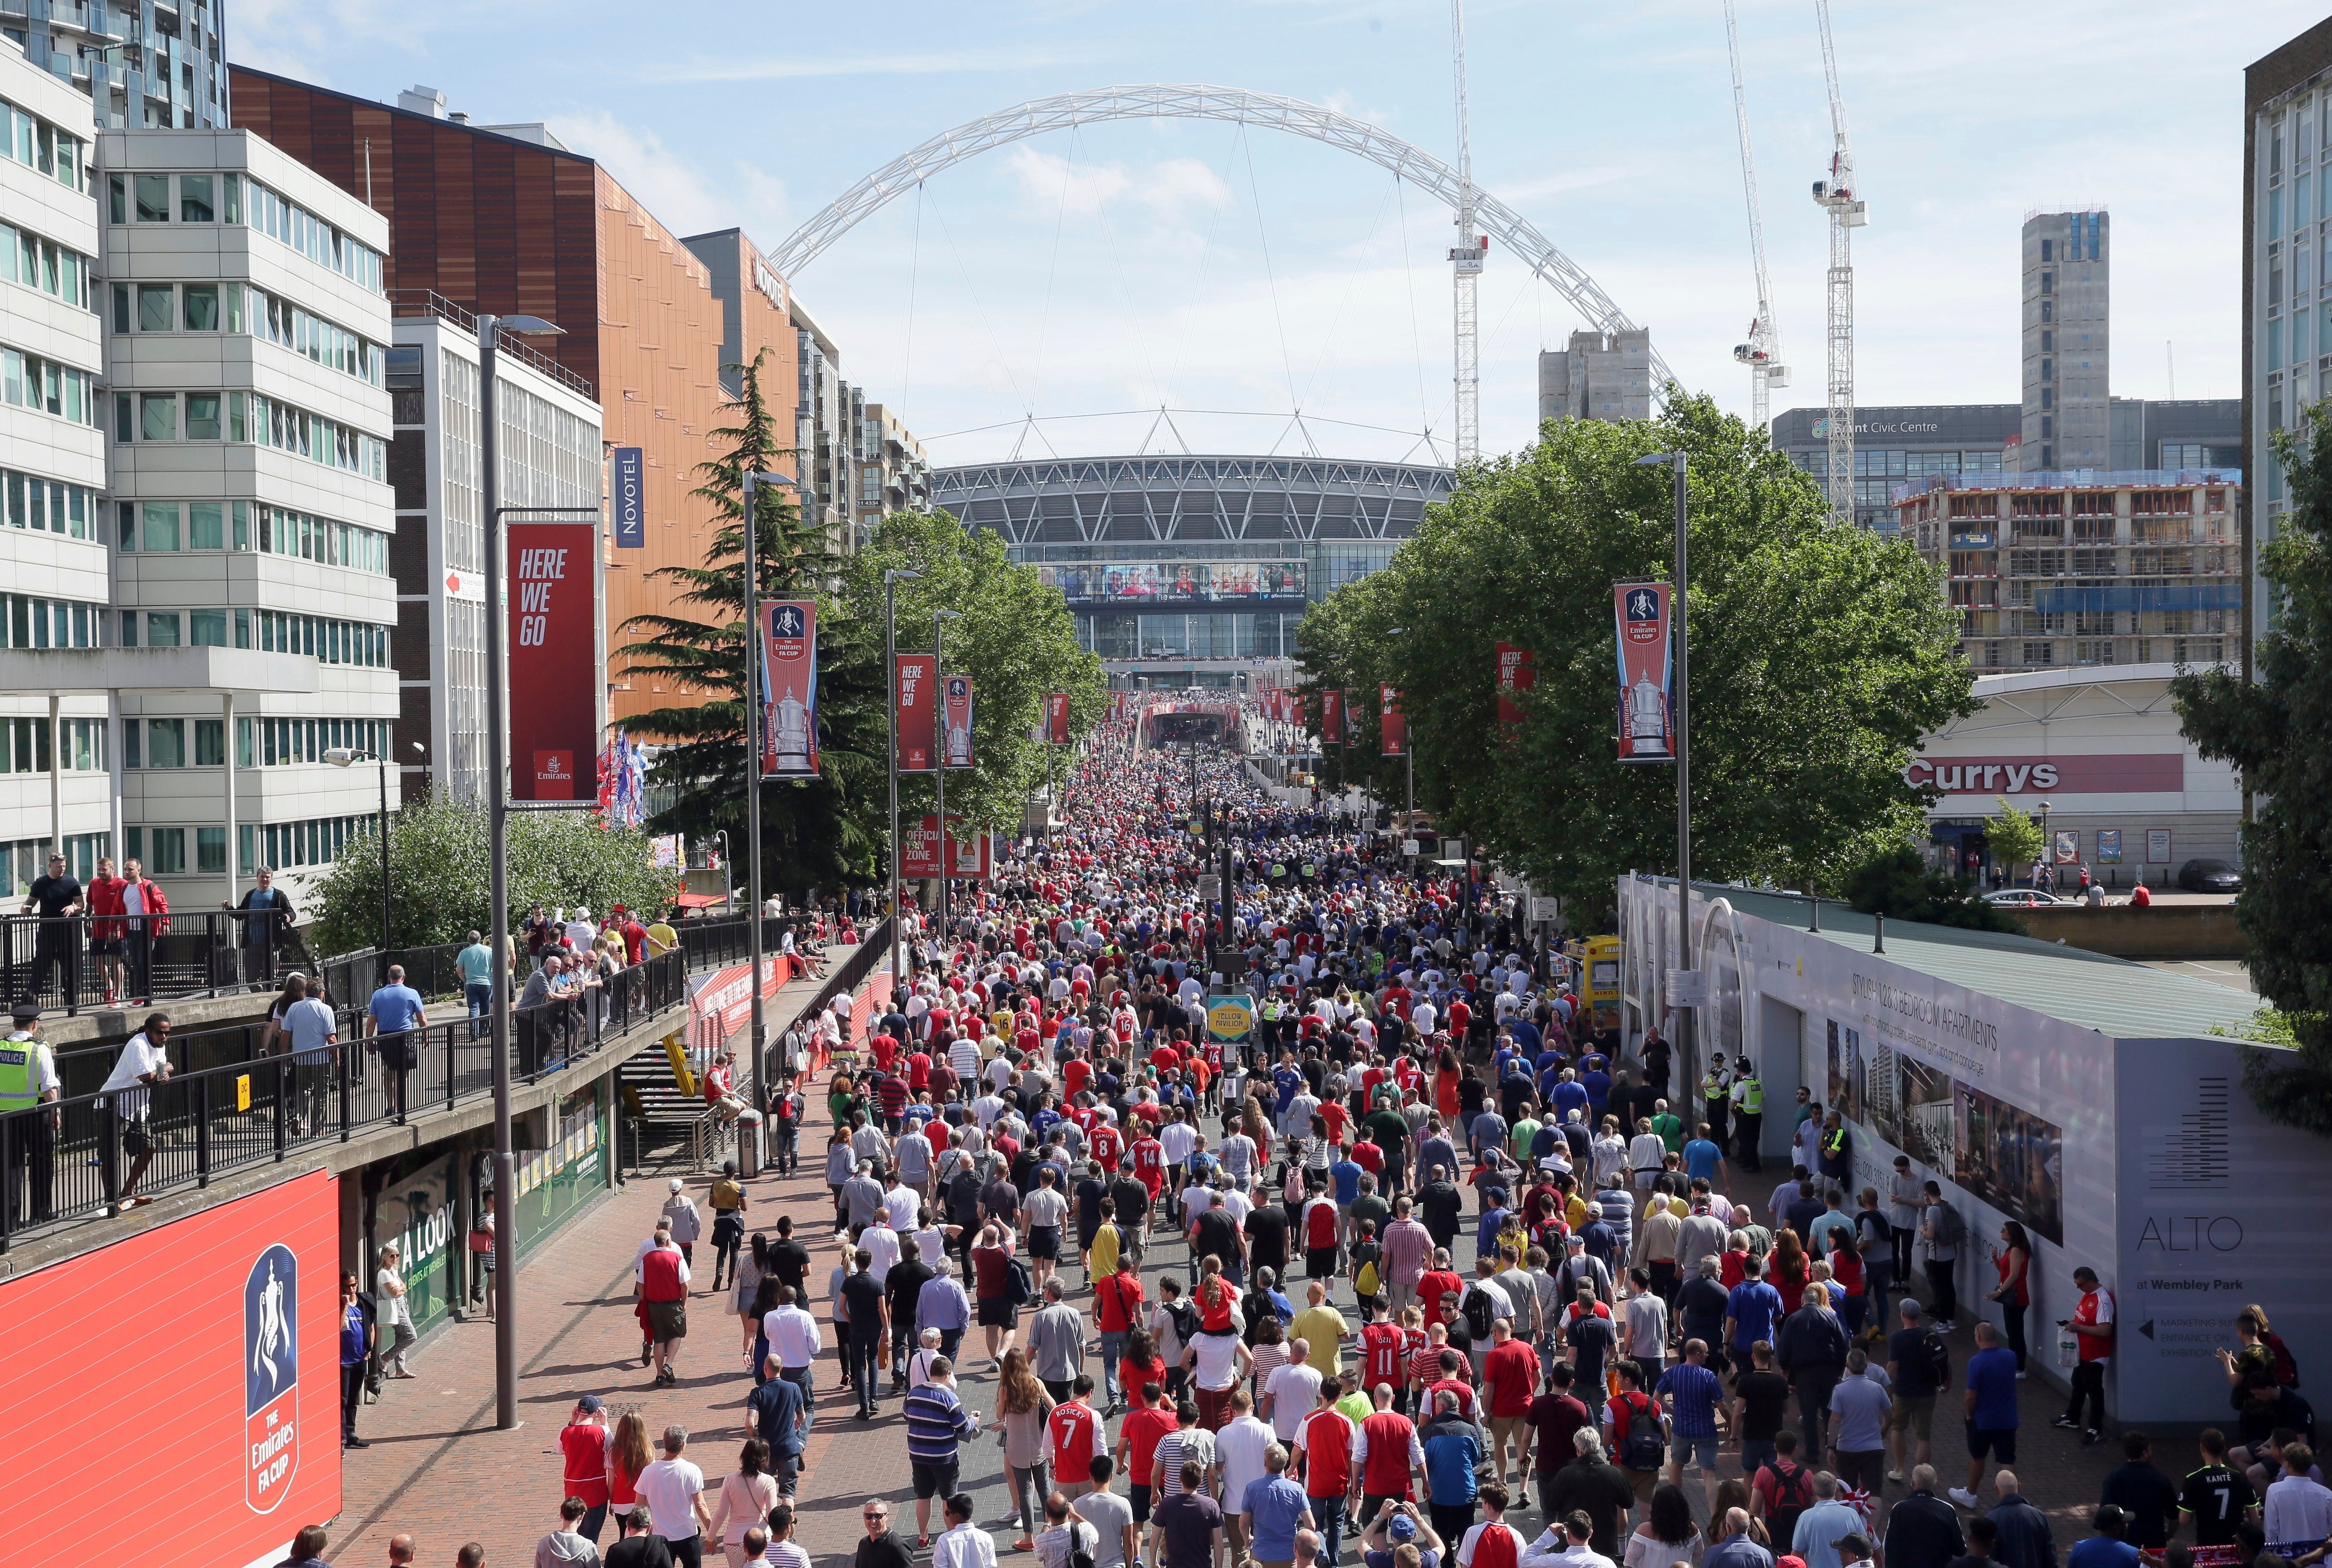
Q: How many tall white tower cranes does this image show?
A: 3